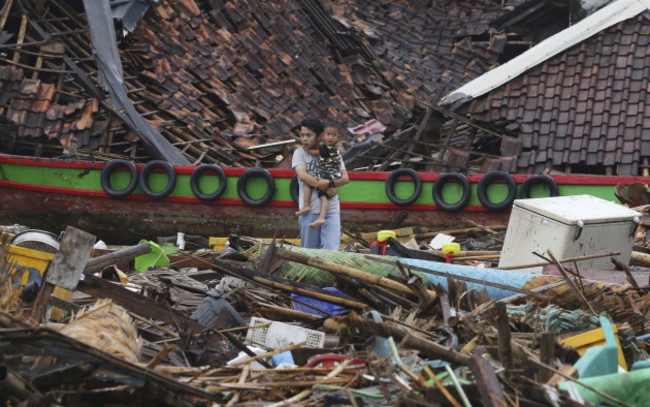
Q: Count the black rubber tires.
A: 9